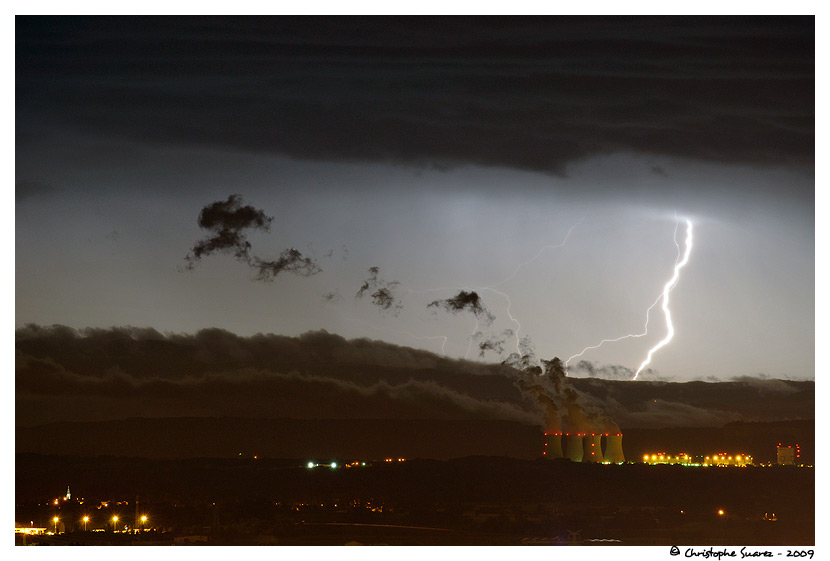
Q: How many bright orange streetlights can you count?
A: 4